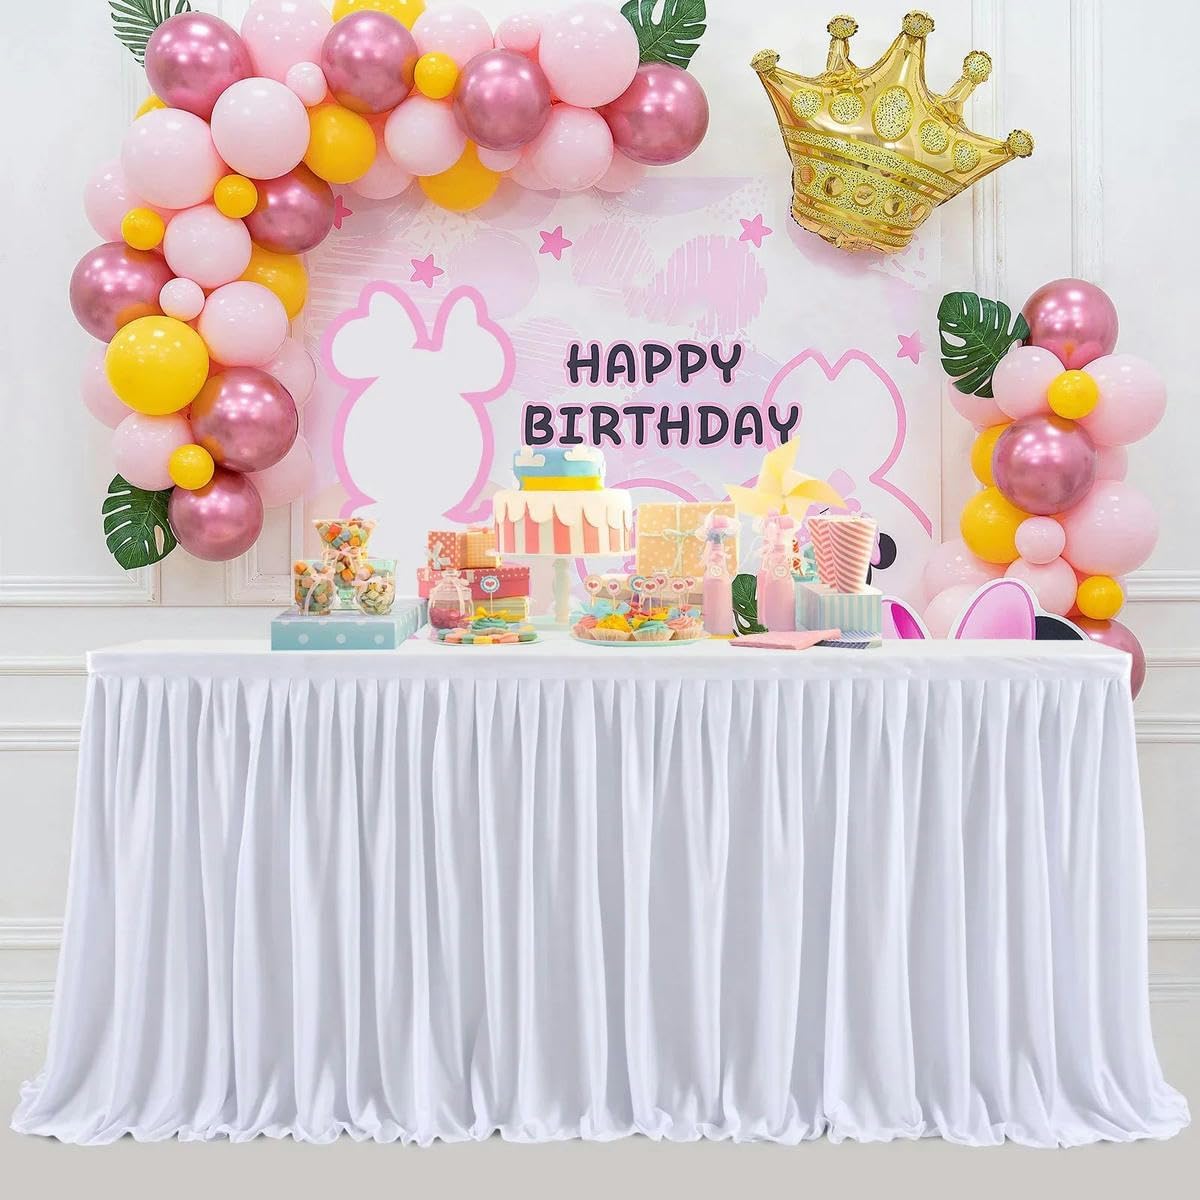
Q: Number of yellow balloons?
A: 14